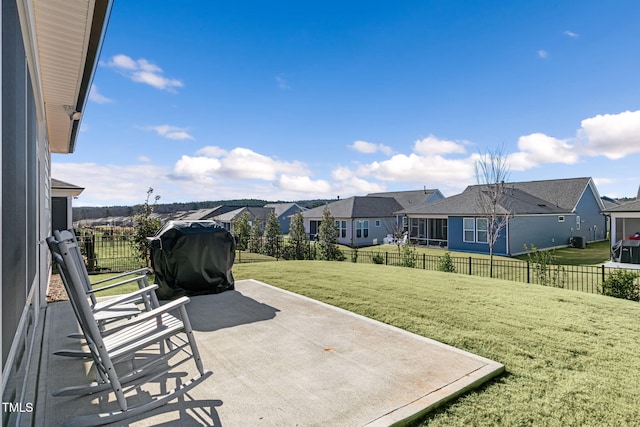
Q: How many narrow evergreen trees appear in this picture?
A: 5